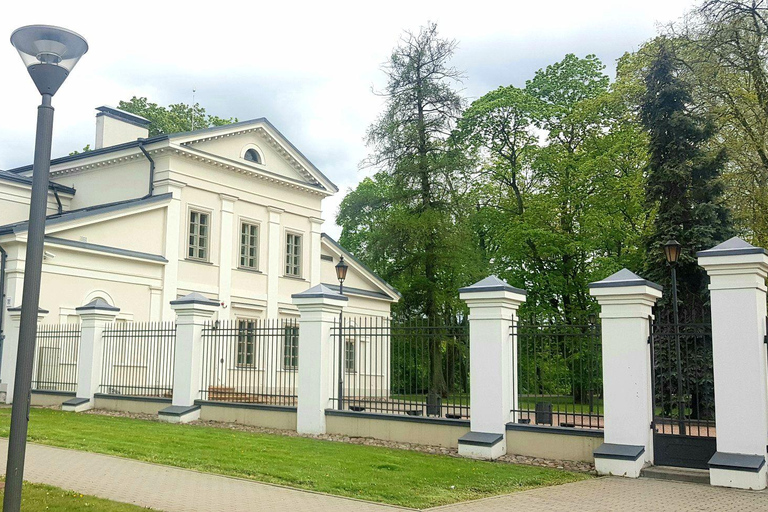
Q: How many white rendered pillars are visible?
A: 7